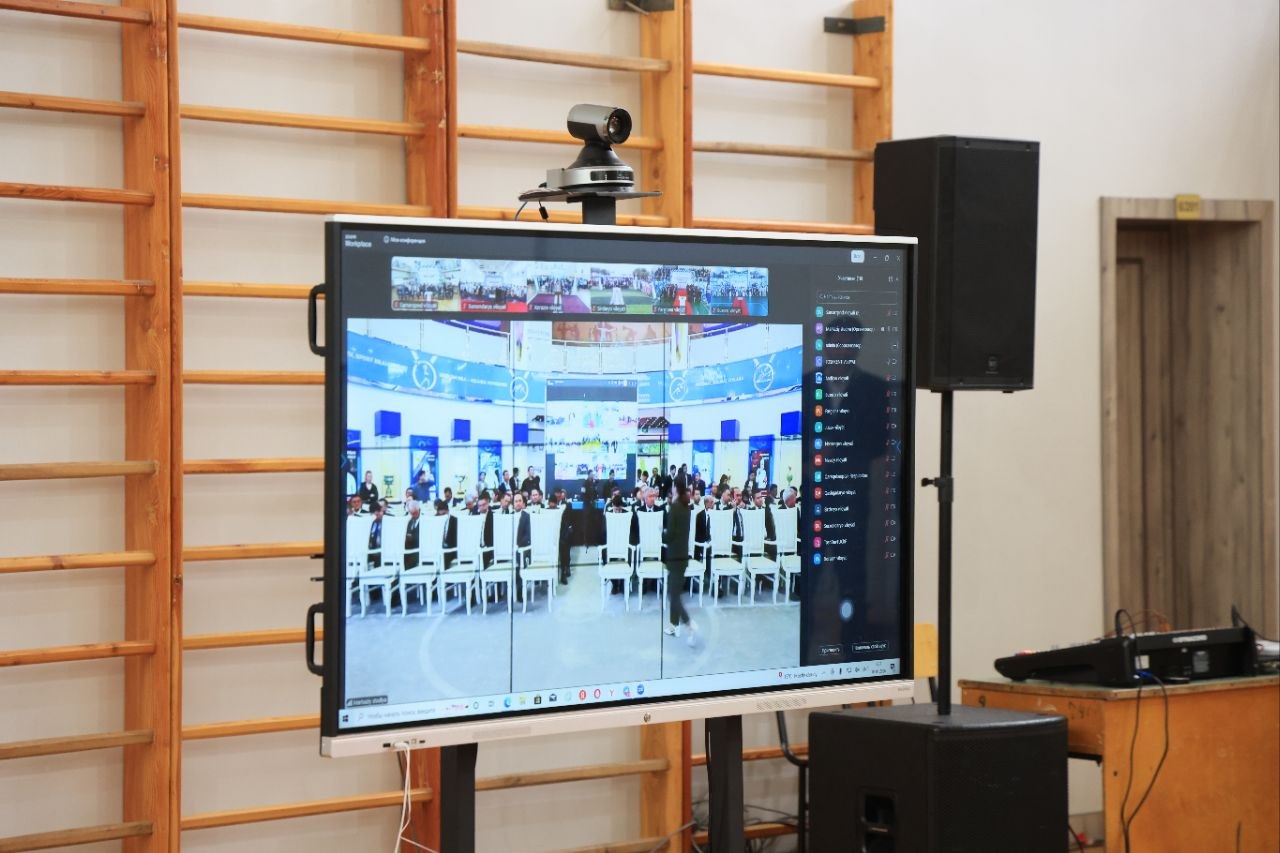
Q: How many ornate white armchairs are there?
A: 12